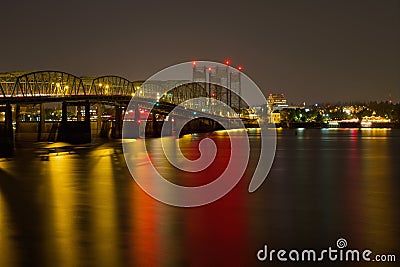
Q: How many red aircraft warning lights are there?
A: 4